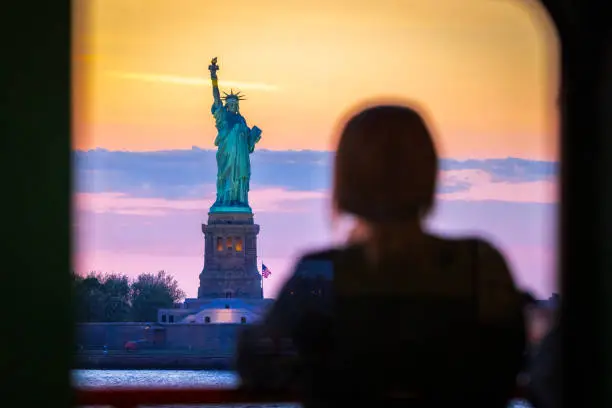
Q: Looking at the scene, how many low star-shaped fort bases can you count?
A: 1